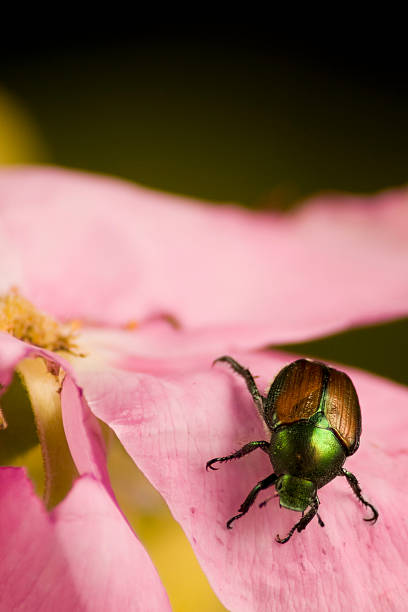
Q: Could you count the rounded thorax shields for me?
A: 1